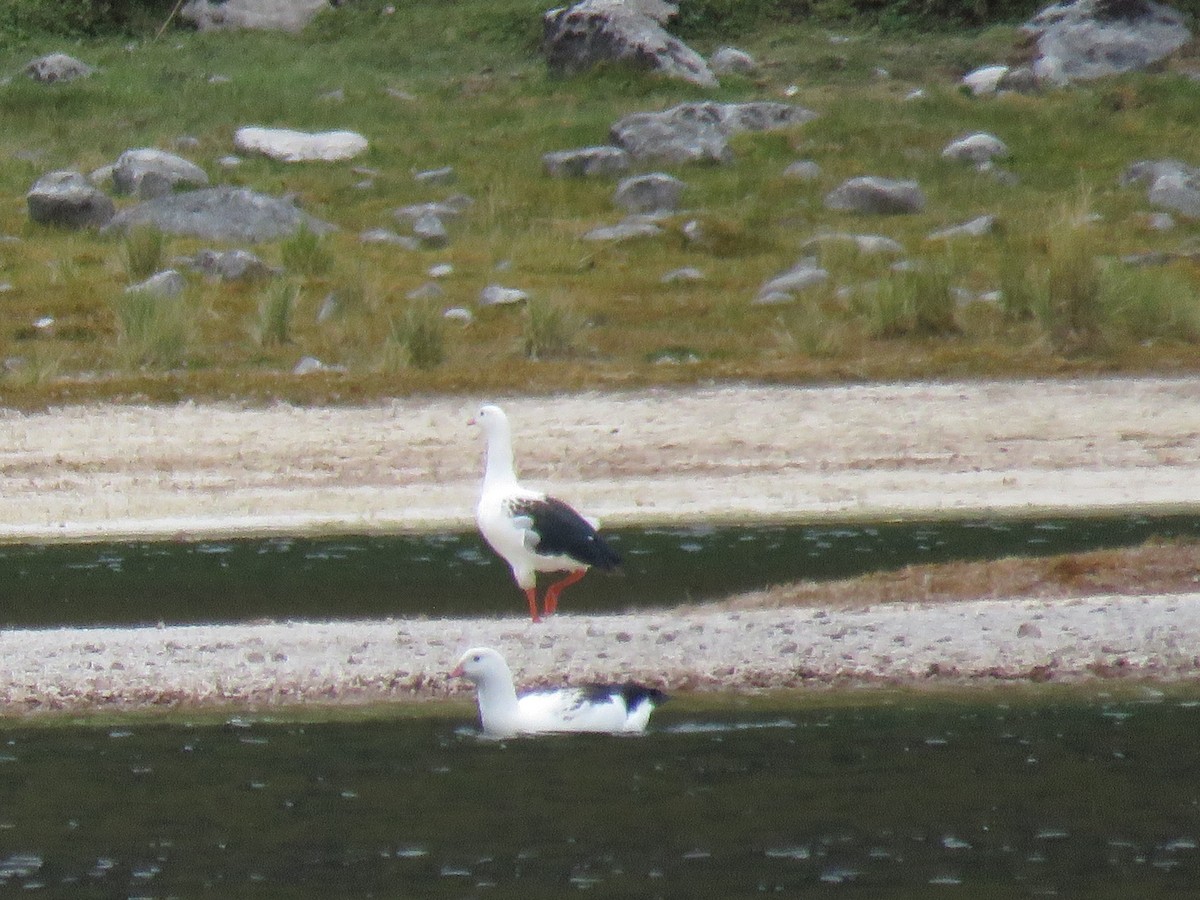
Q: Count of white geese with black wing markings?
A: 2